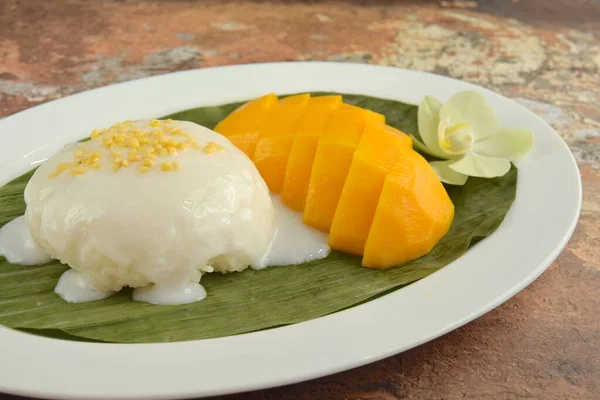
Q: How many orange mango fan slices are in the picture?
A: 6